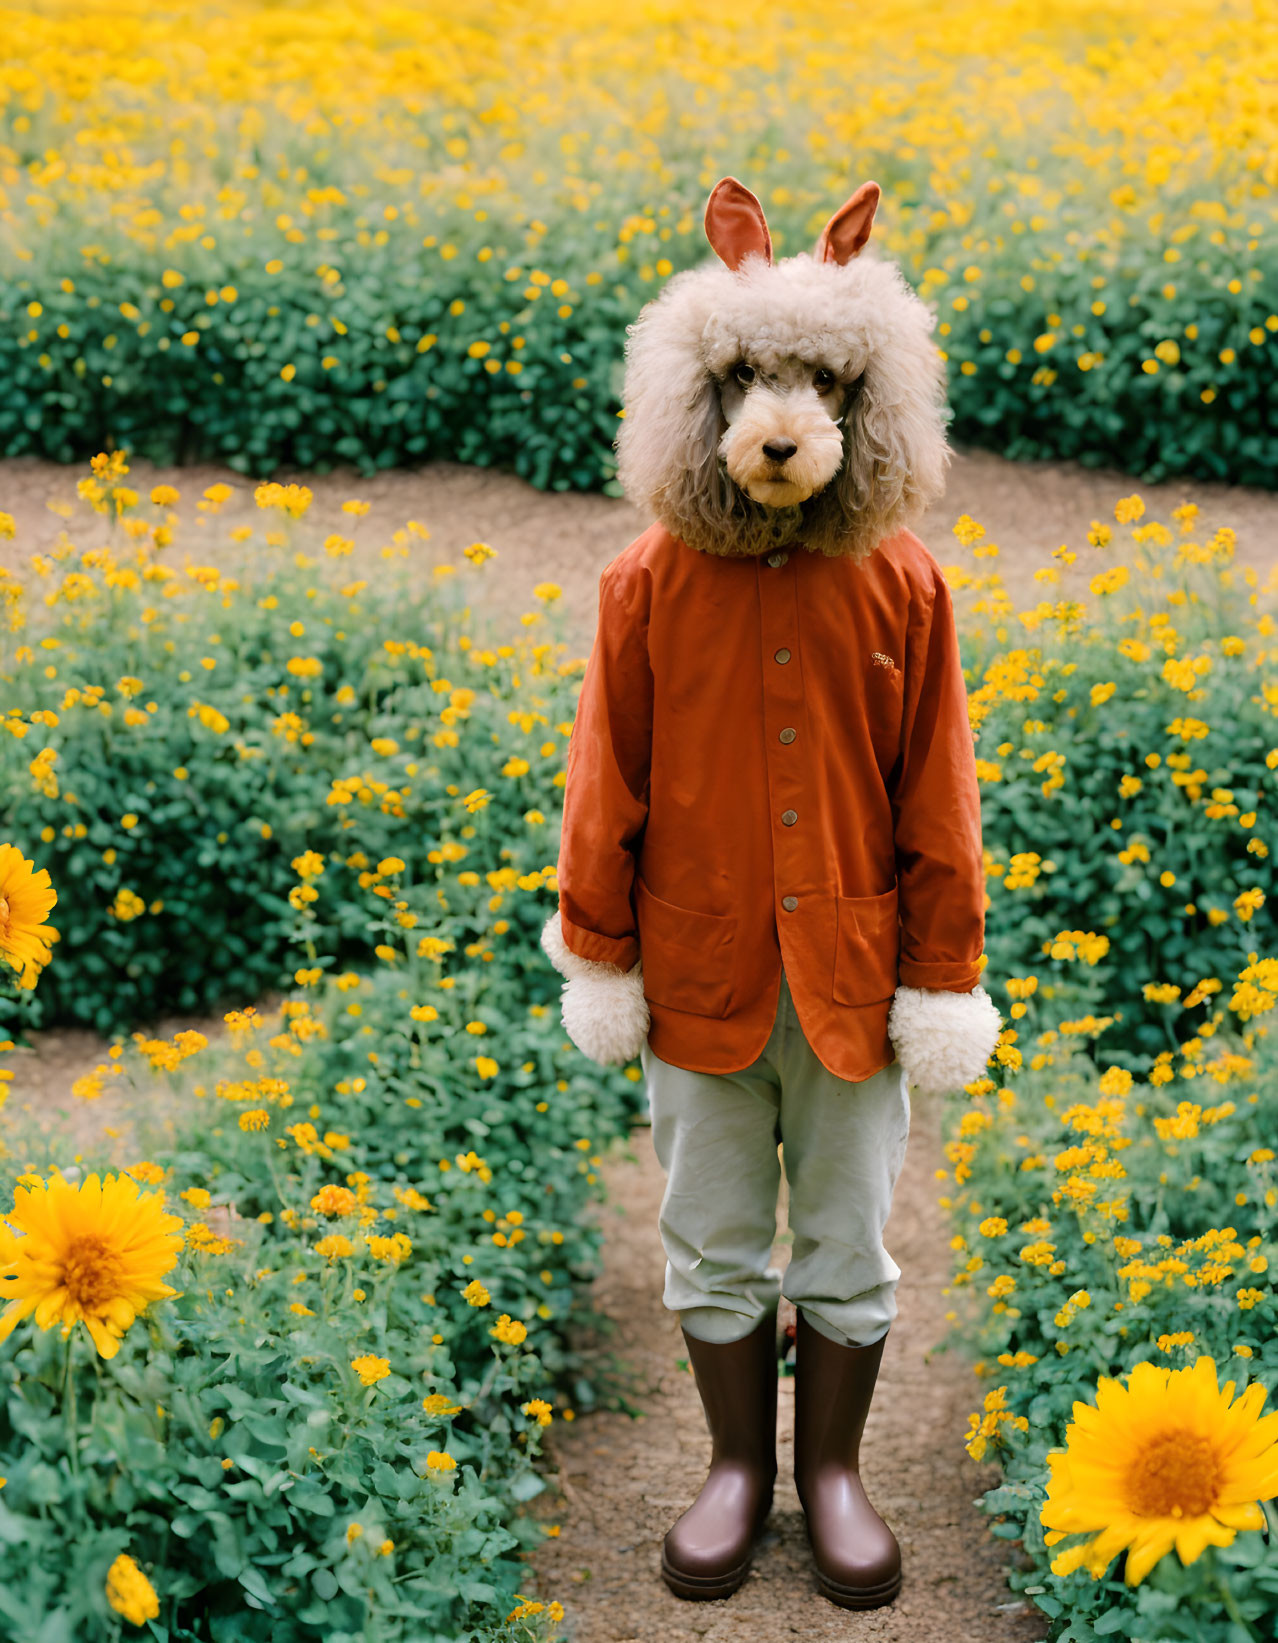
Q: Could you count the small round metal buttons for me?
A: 5